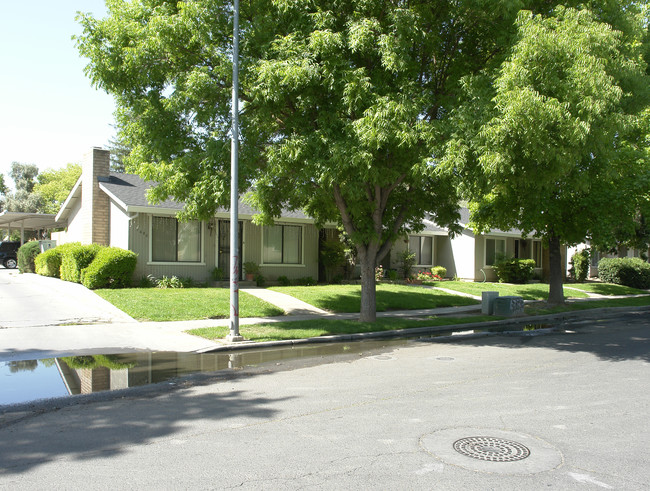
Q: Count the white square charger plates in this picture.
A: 0